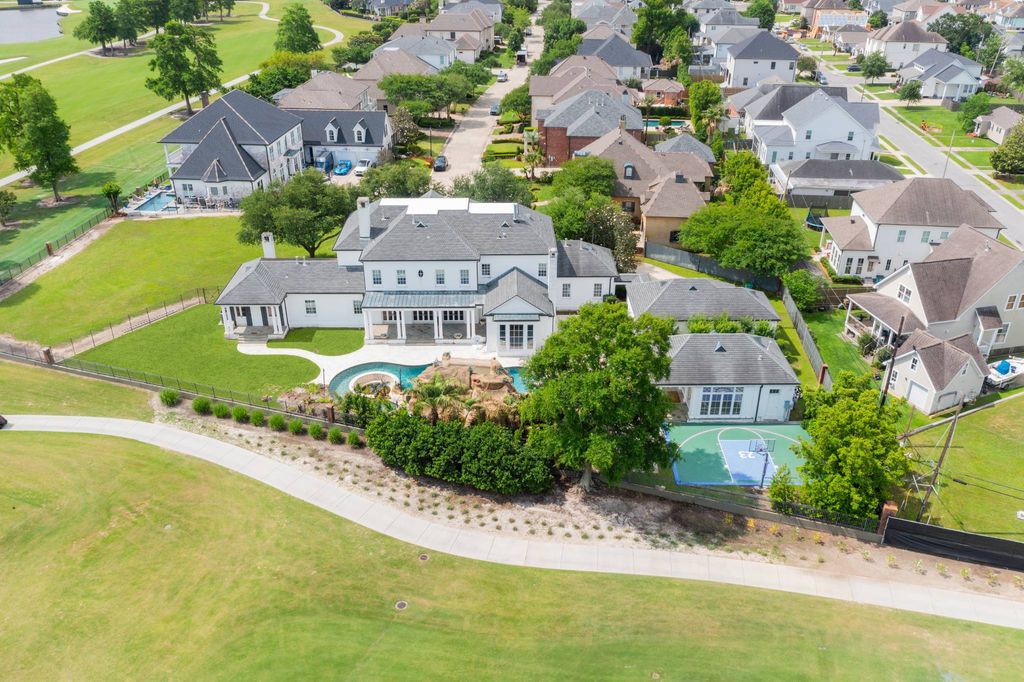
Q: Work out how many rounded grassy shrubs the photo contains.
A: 10